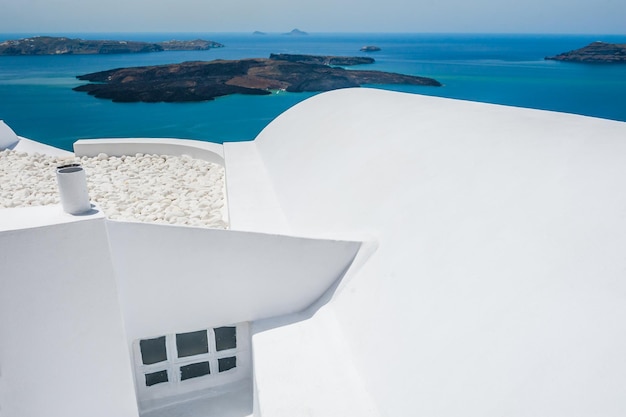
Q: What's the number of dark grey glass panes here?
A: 6